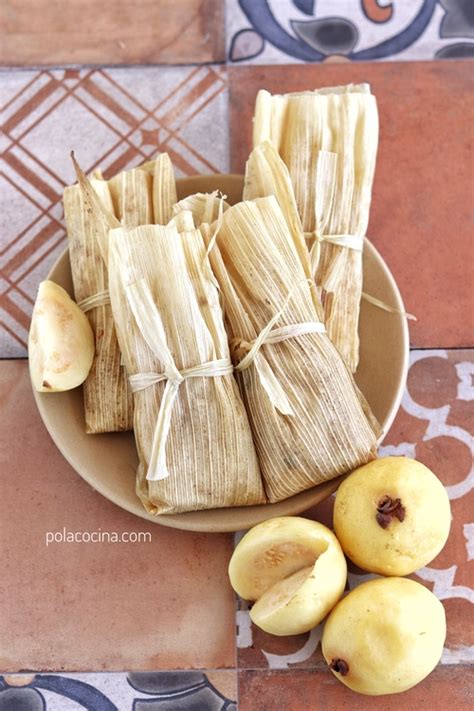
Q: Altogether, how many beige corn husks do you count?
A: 4